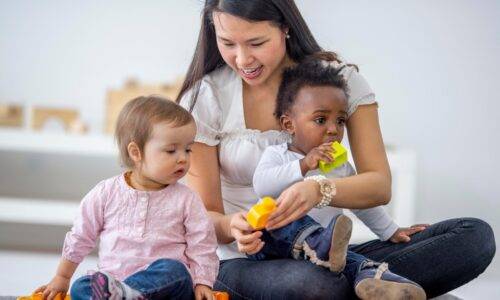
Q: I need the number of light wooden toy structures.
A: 3